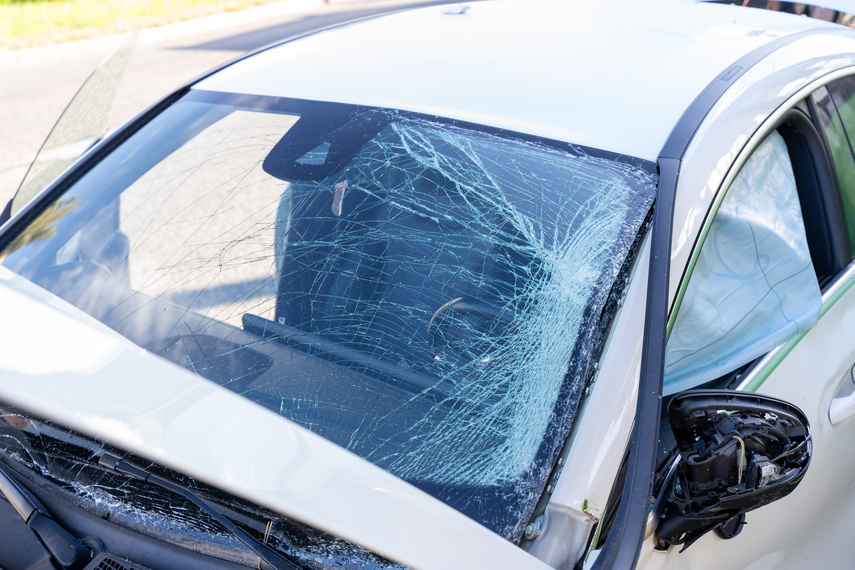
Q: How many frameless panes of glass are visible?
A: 1